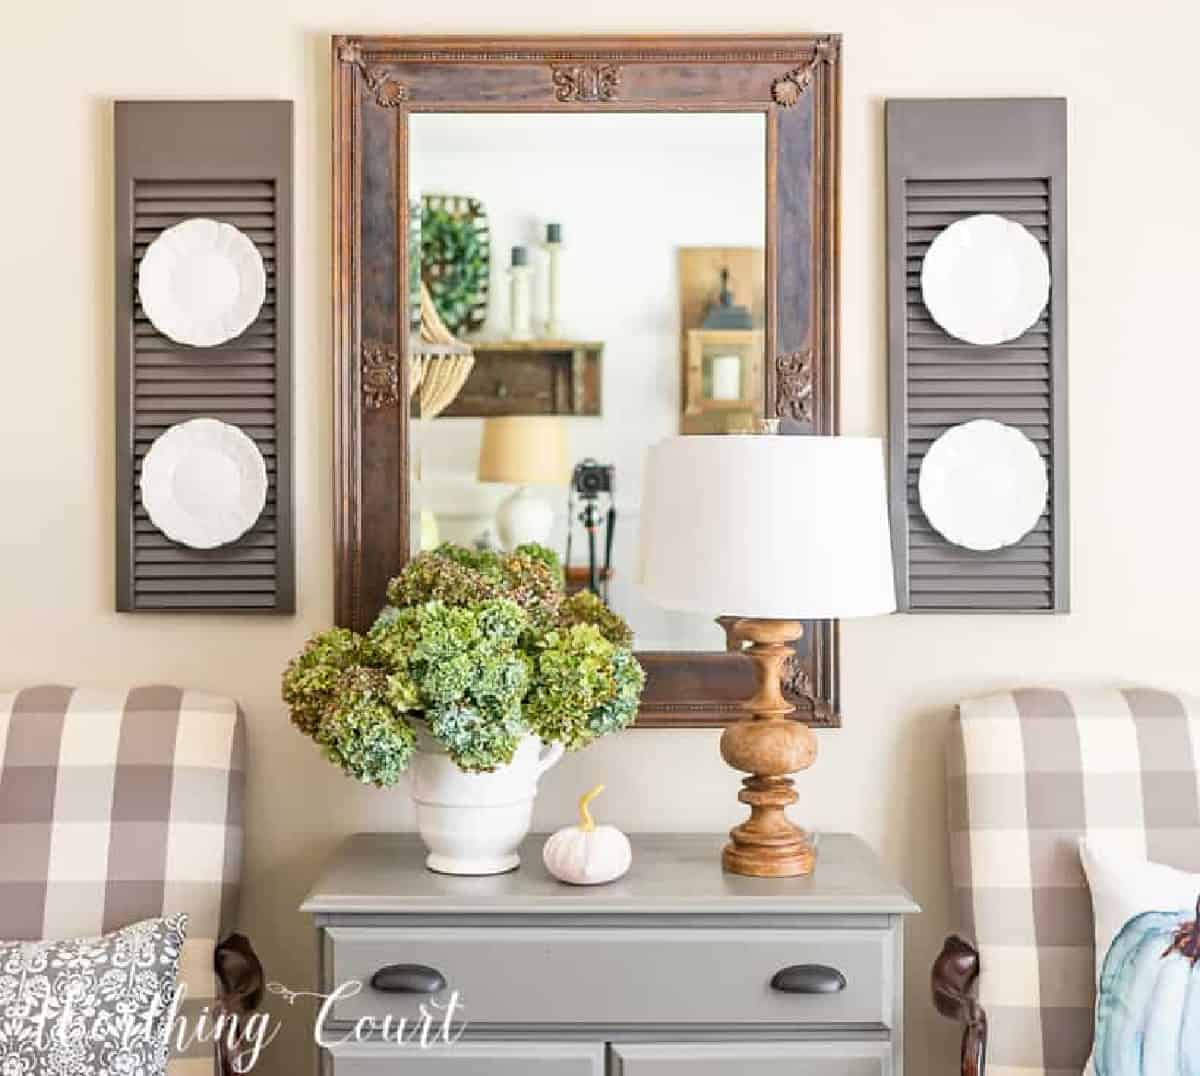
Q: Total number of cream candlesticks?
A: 2